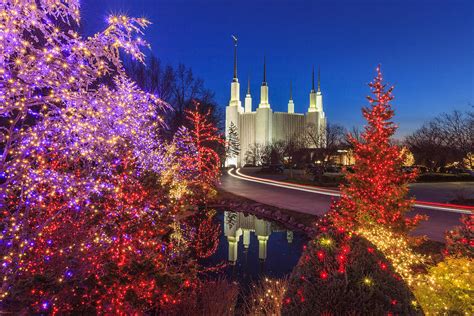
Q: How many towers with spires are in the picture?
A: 6